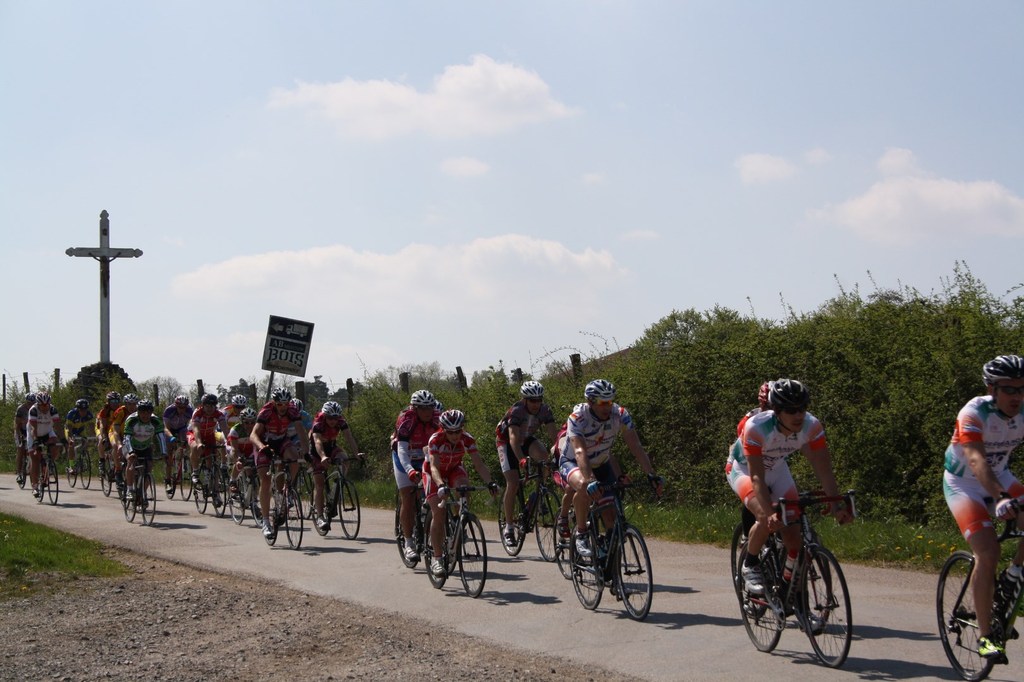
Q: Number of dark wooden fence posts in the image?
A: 12